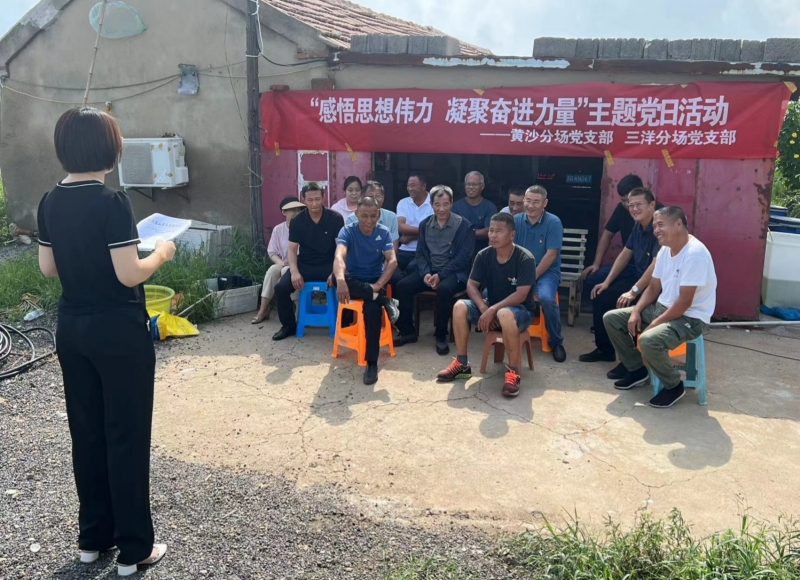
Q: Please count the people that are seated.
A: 14